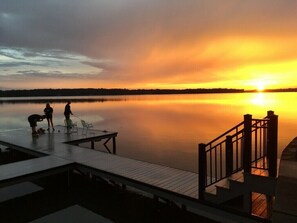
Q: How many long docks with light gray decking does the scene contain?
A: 1